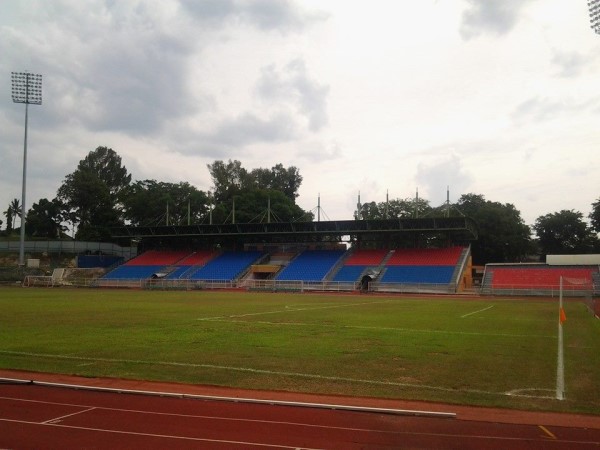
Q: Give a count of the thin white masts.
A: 10